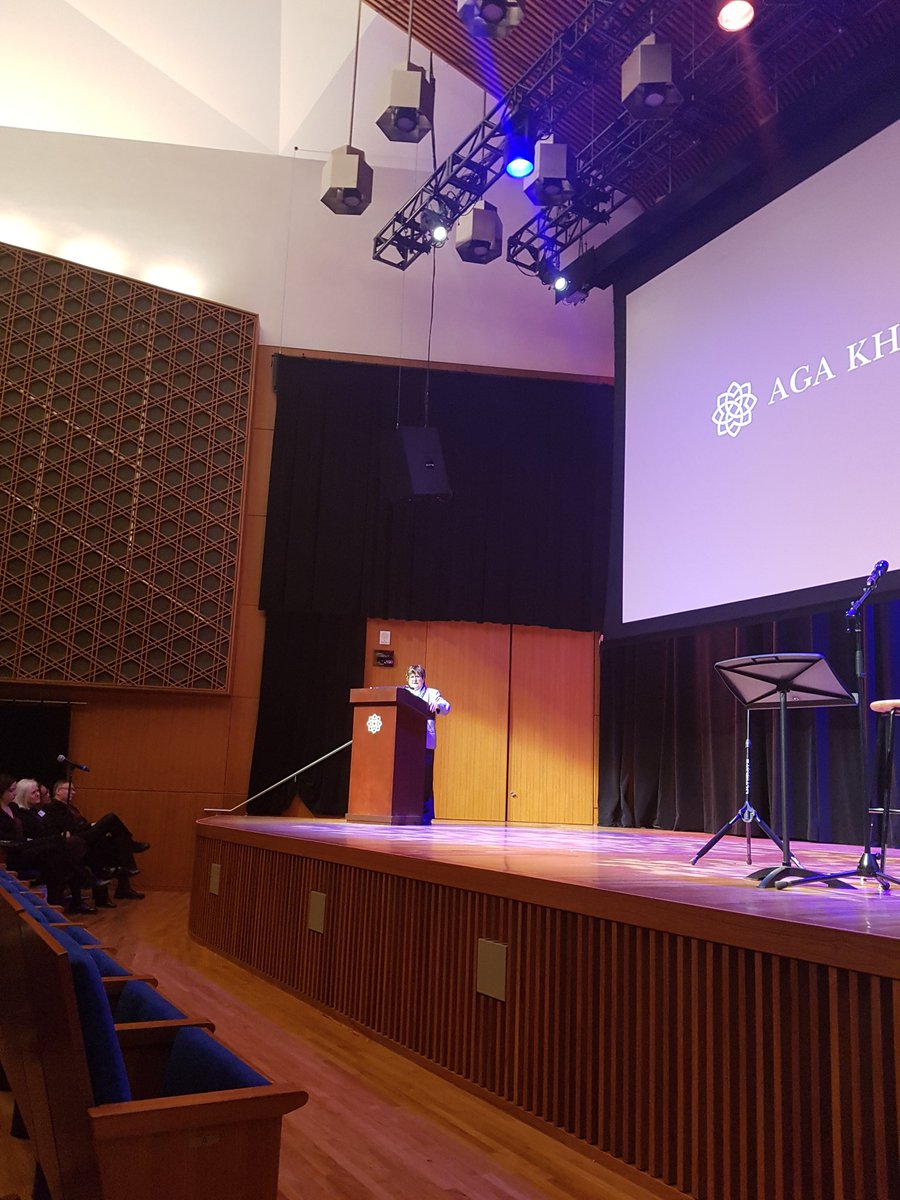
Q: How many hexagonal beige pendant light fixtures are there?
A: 6